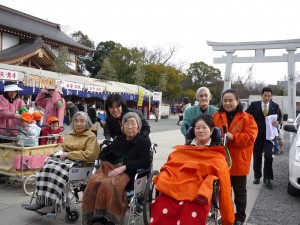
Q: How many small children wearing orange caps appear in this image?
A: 3